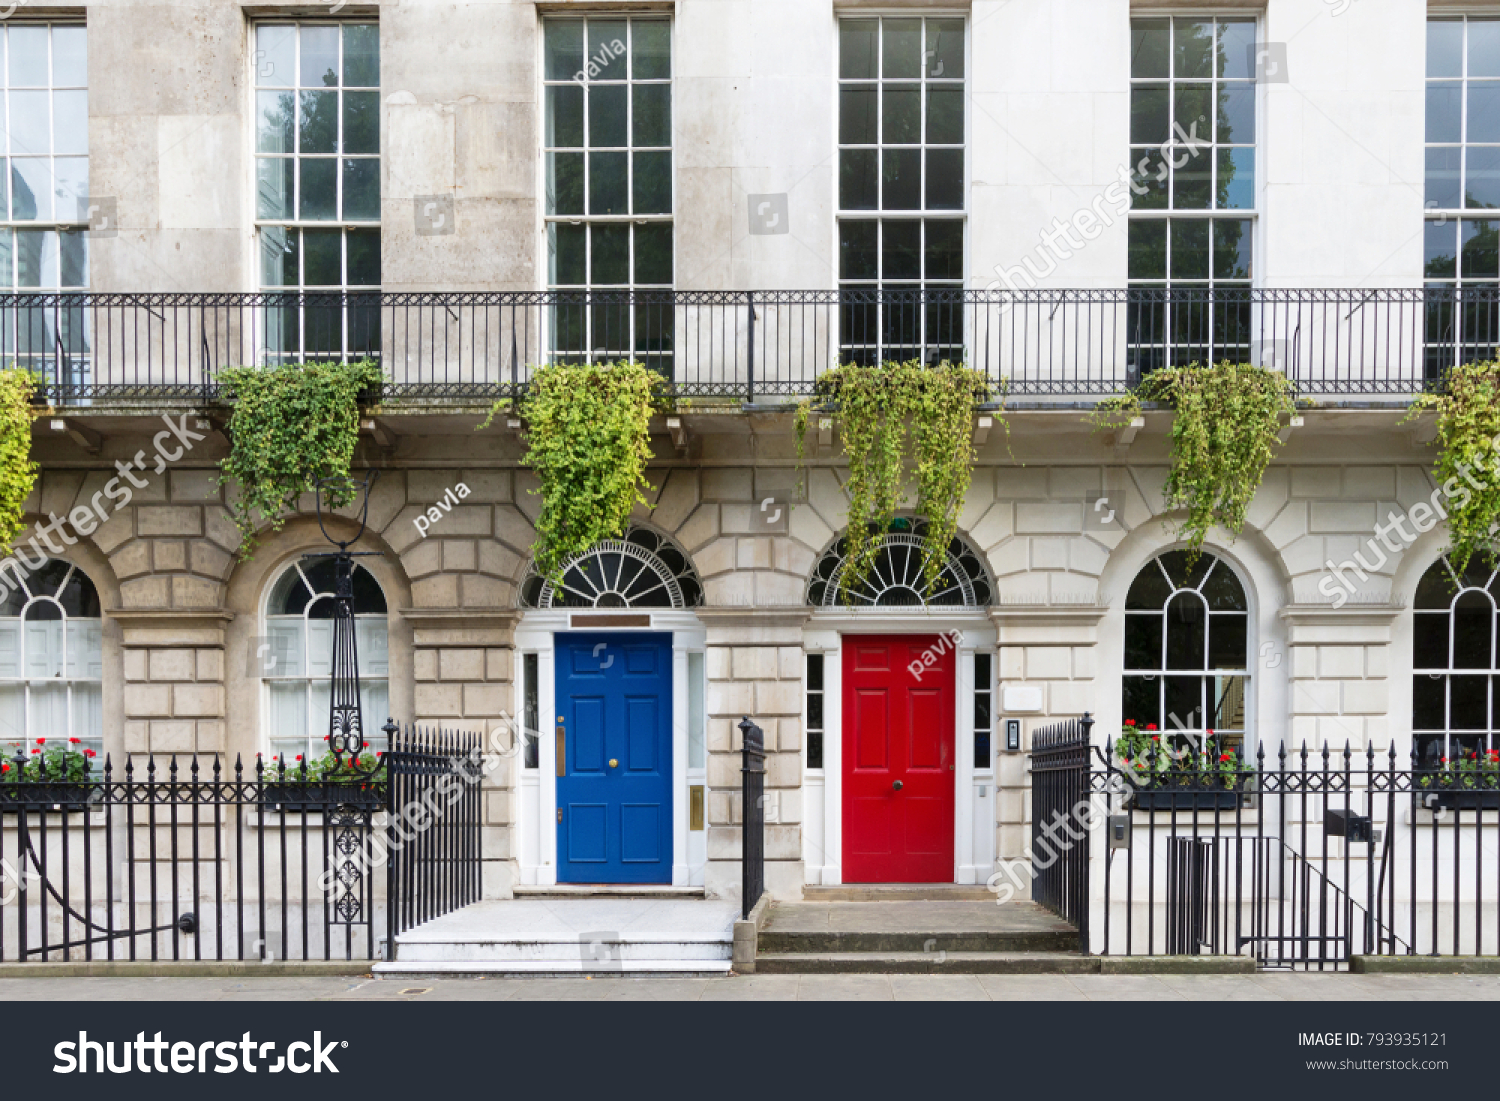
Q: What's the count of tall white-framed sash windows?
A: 6